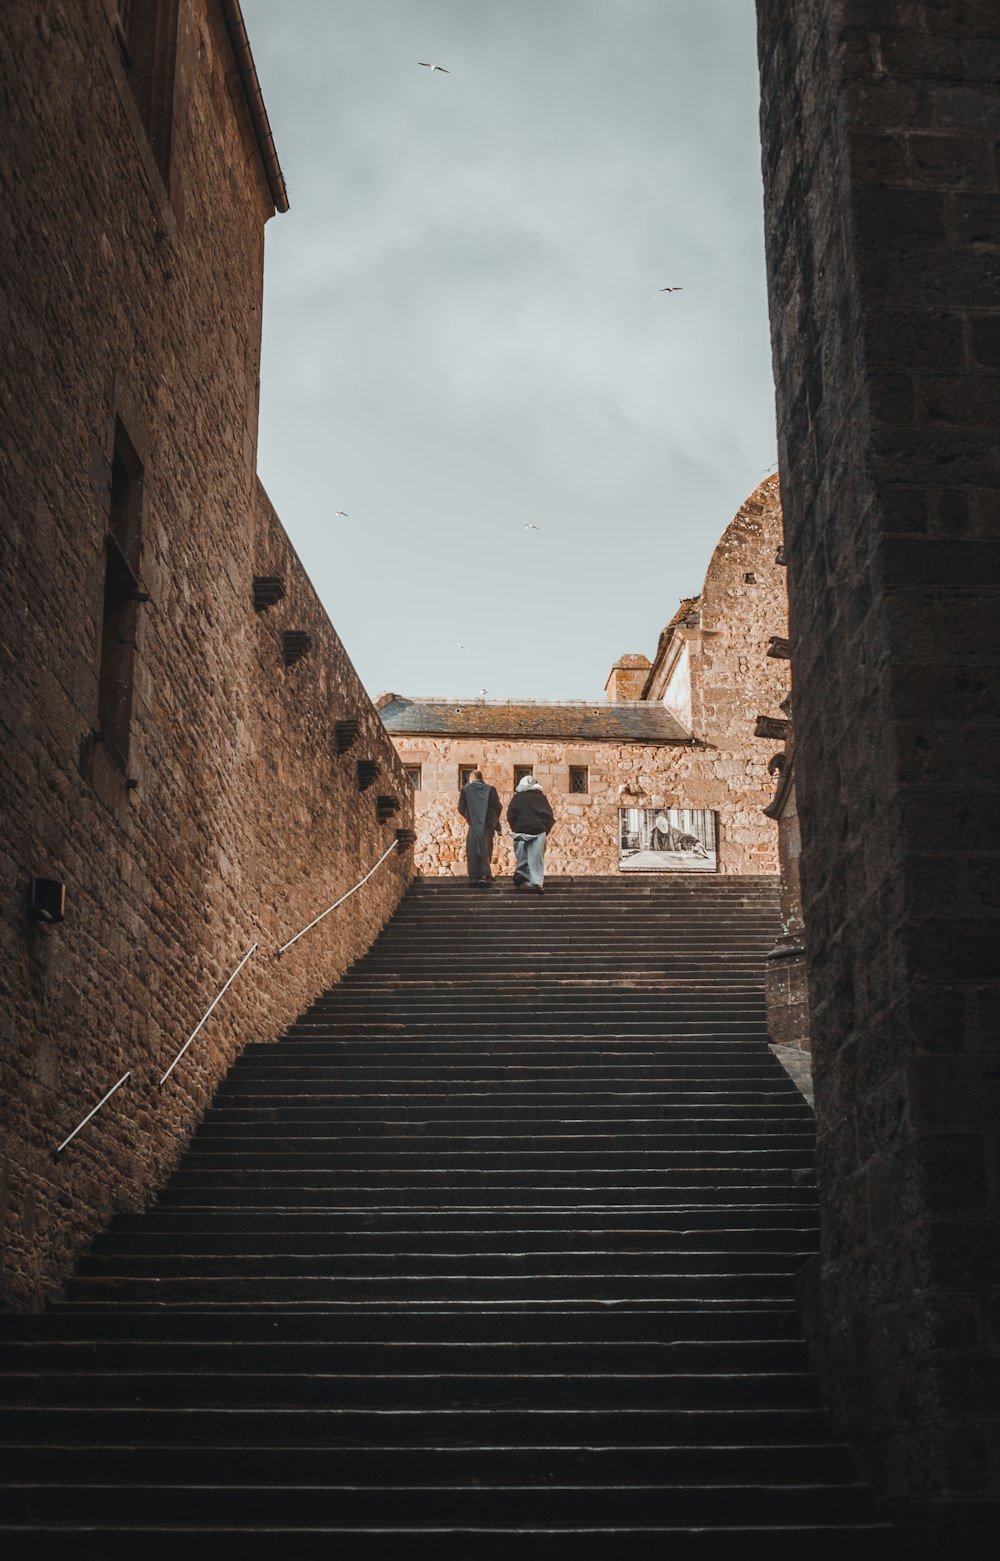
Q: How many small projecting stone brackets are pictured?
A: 6